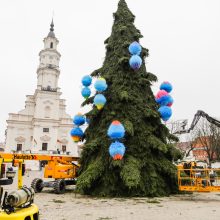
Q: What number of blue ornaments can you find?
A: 13